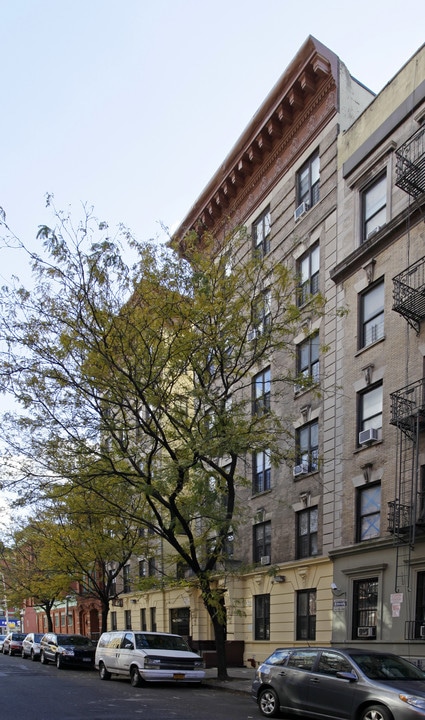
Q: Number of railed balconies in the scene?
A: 4